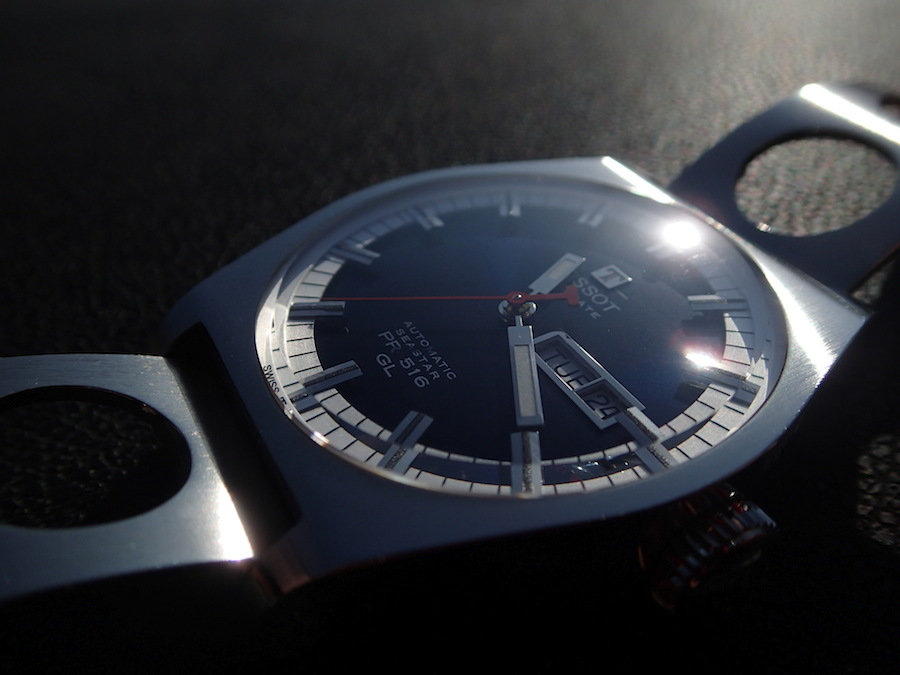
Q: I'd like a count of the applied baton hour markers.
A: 12